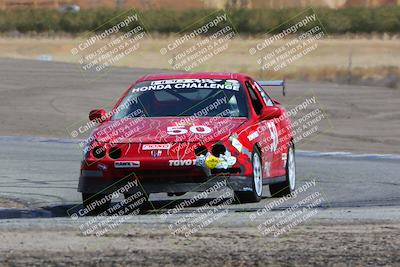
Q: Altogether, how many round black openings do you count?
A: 4